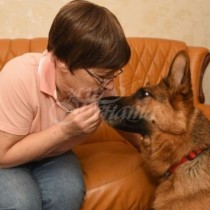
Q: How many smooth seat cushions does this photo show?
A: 1